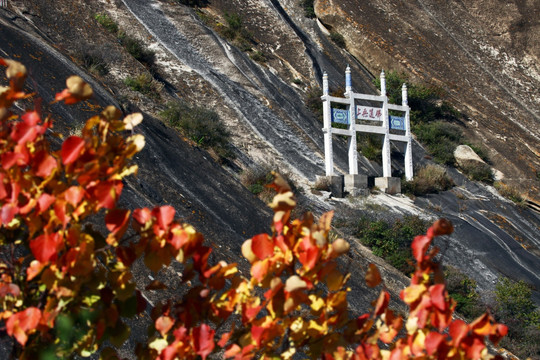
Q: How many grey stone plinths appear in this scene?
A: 3